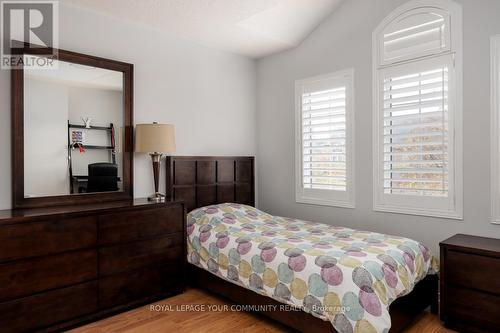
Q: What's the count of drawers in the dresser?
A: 6